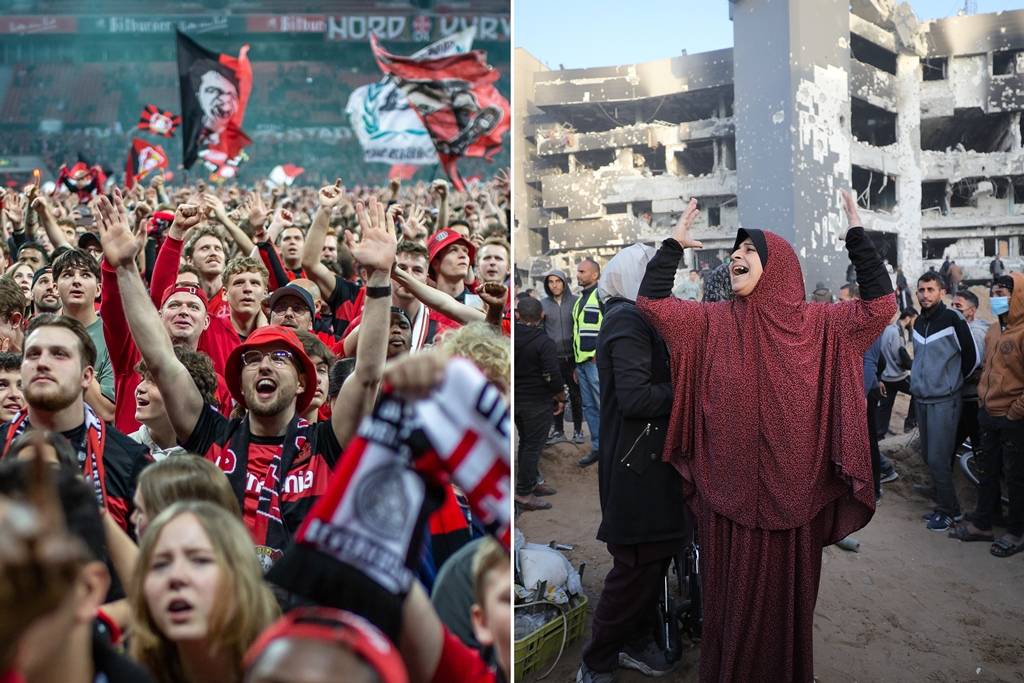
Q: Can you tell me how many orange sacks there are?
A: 0